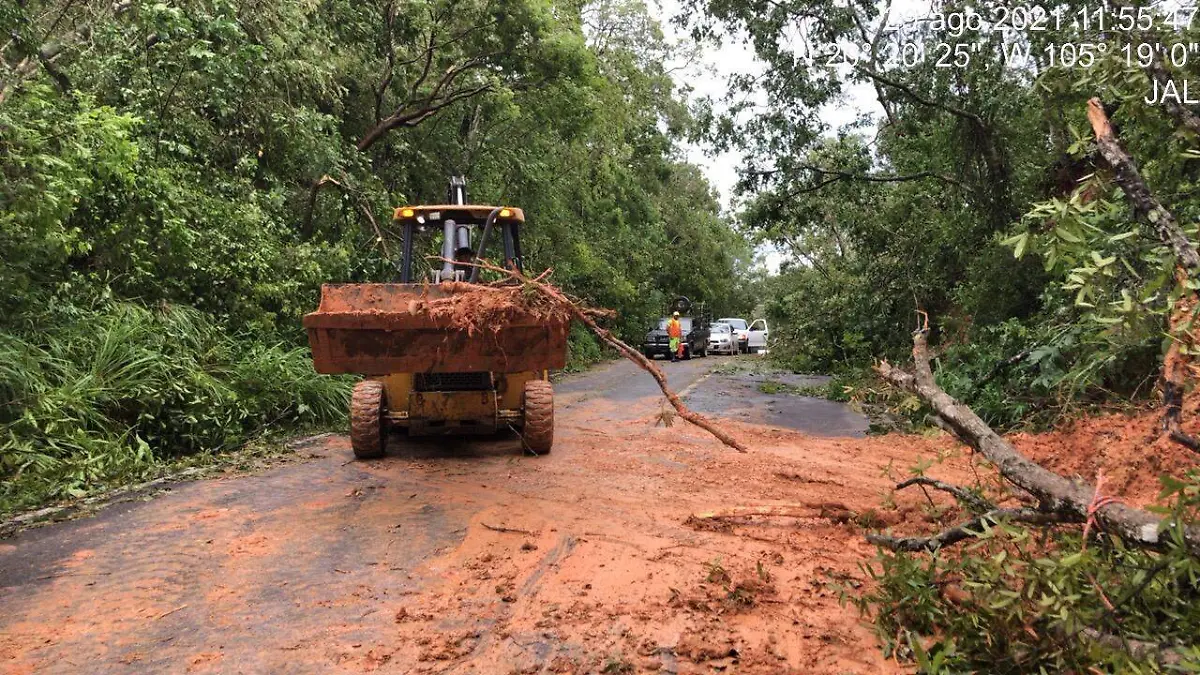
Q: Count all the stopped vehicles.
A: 3